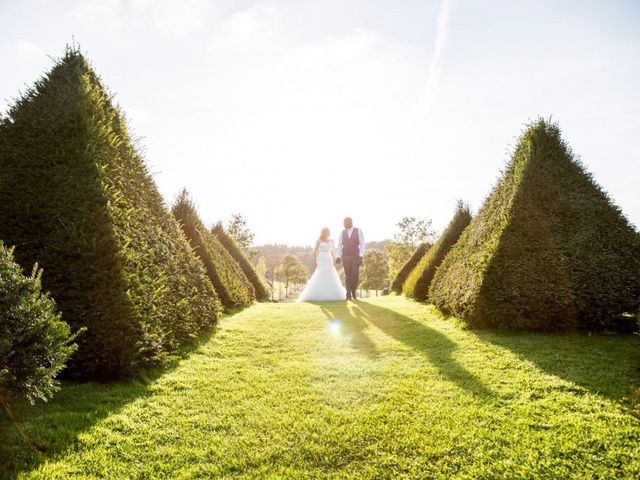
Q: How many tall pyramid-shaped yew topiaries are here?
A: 6